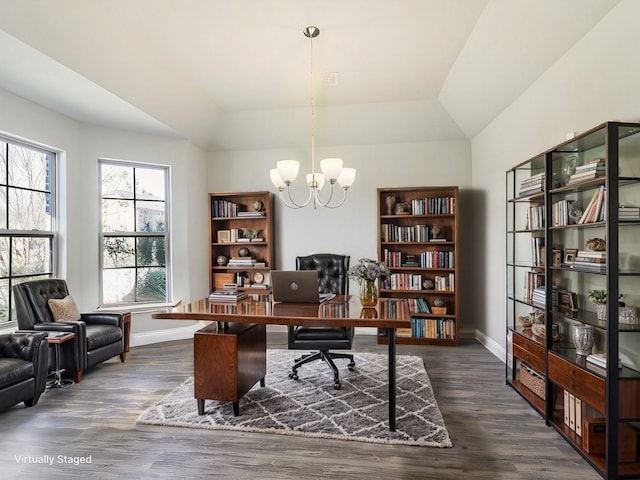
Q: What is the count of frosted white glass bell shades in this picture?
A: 5